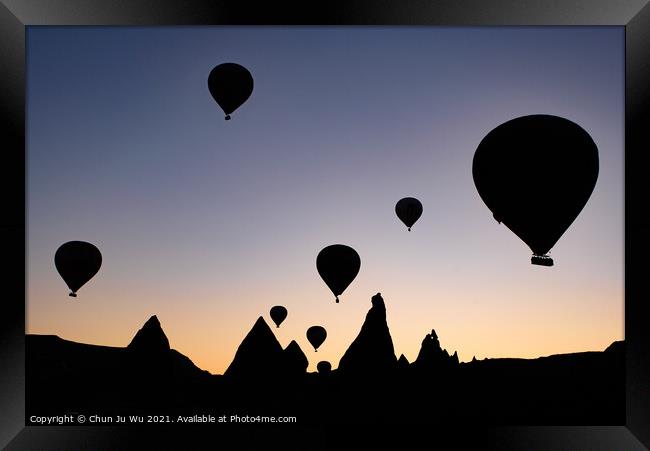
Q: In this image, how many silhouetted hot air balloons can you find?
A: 8